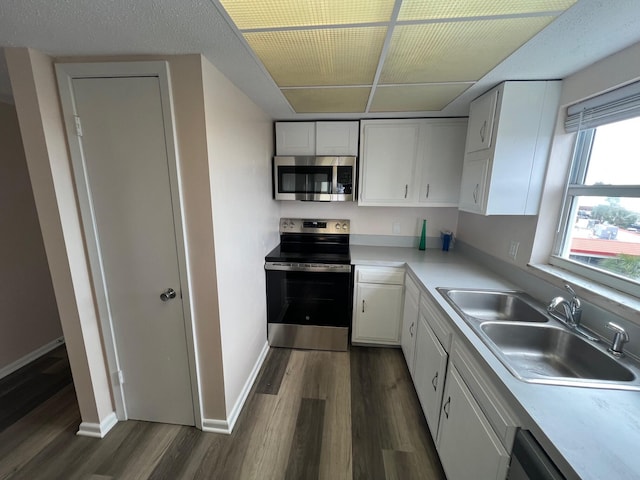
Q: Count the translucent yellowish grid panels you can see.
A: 6